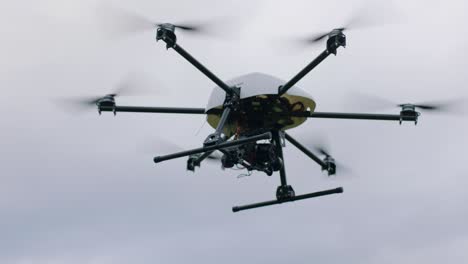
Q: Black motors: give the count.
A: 6